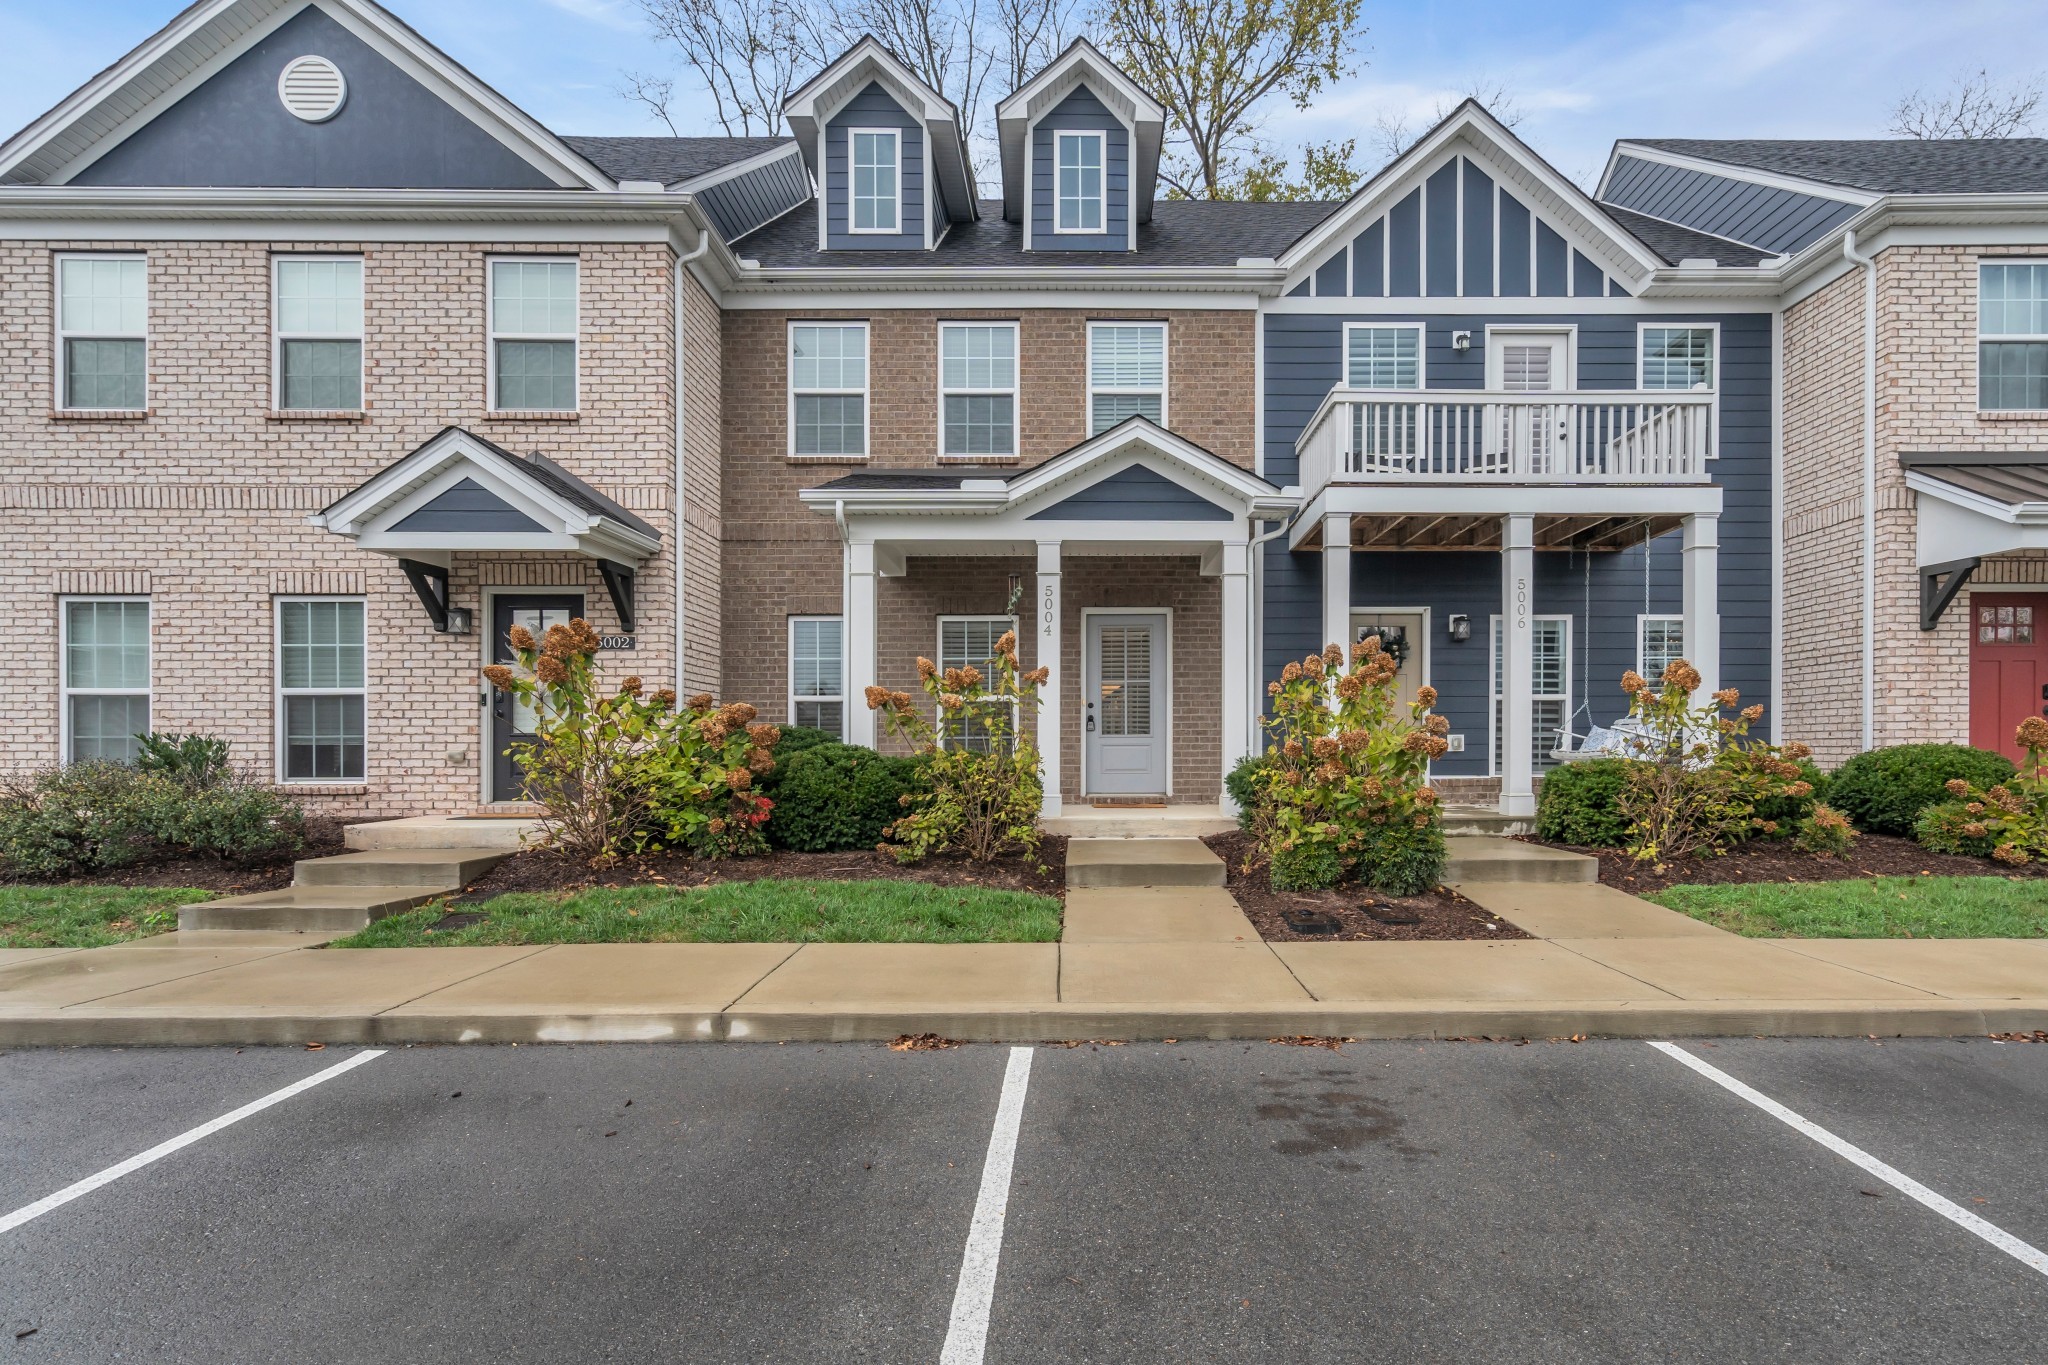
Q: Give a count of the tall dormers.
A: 2